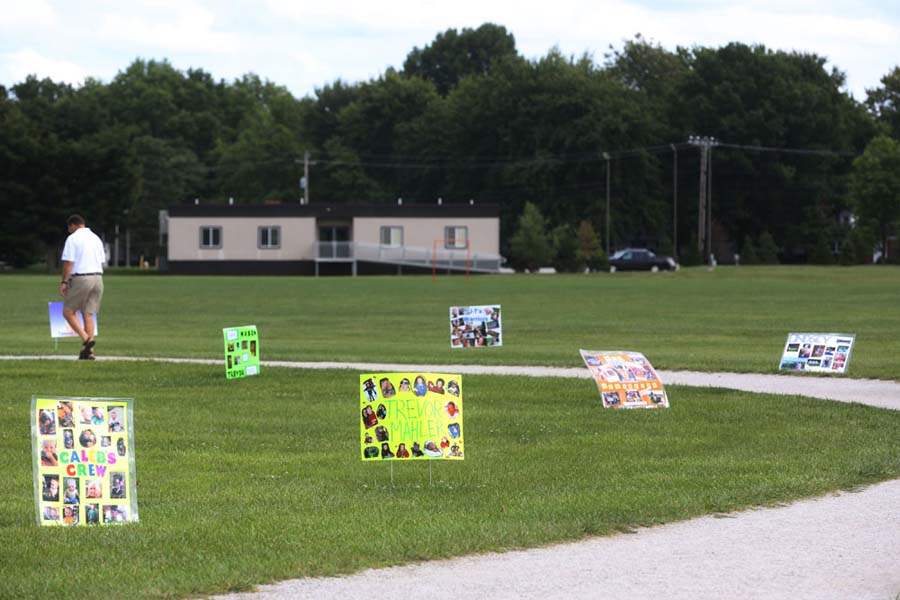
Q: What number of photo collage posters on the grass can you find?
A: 6